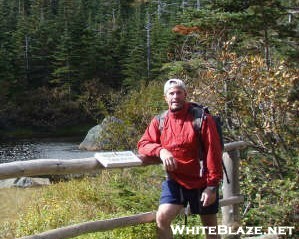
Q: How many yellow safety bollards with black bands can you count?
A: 0